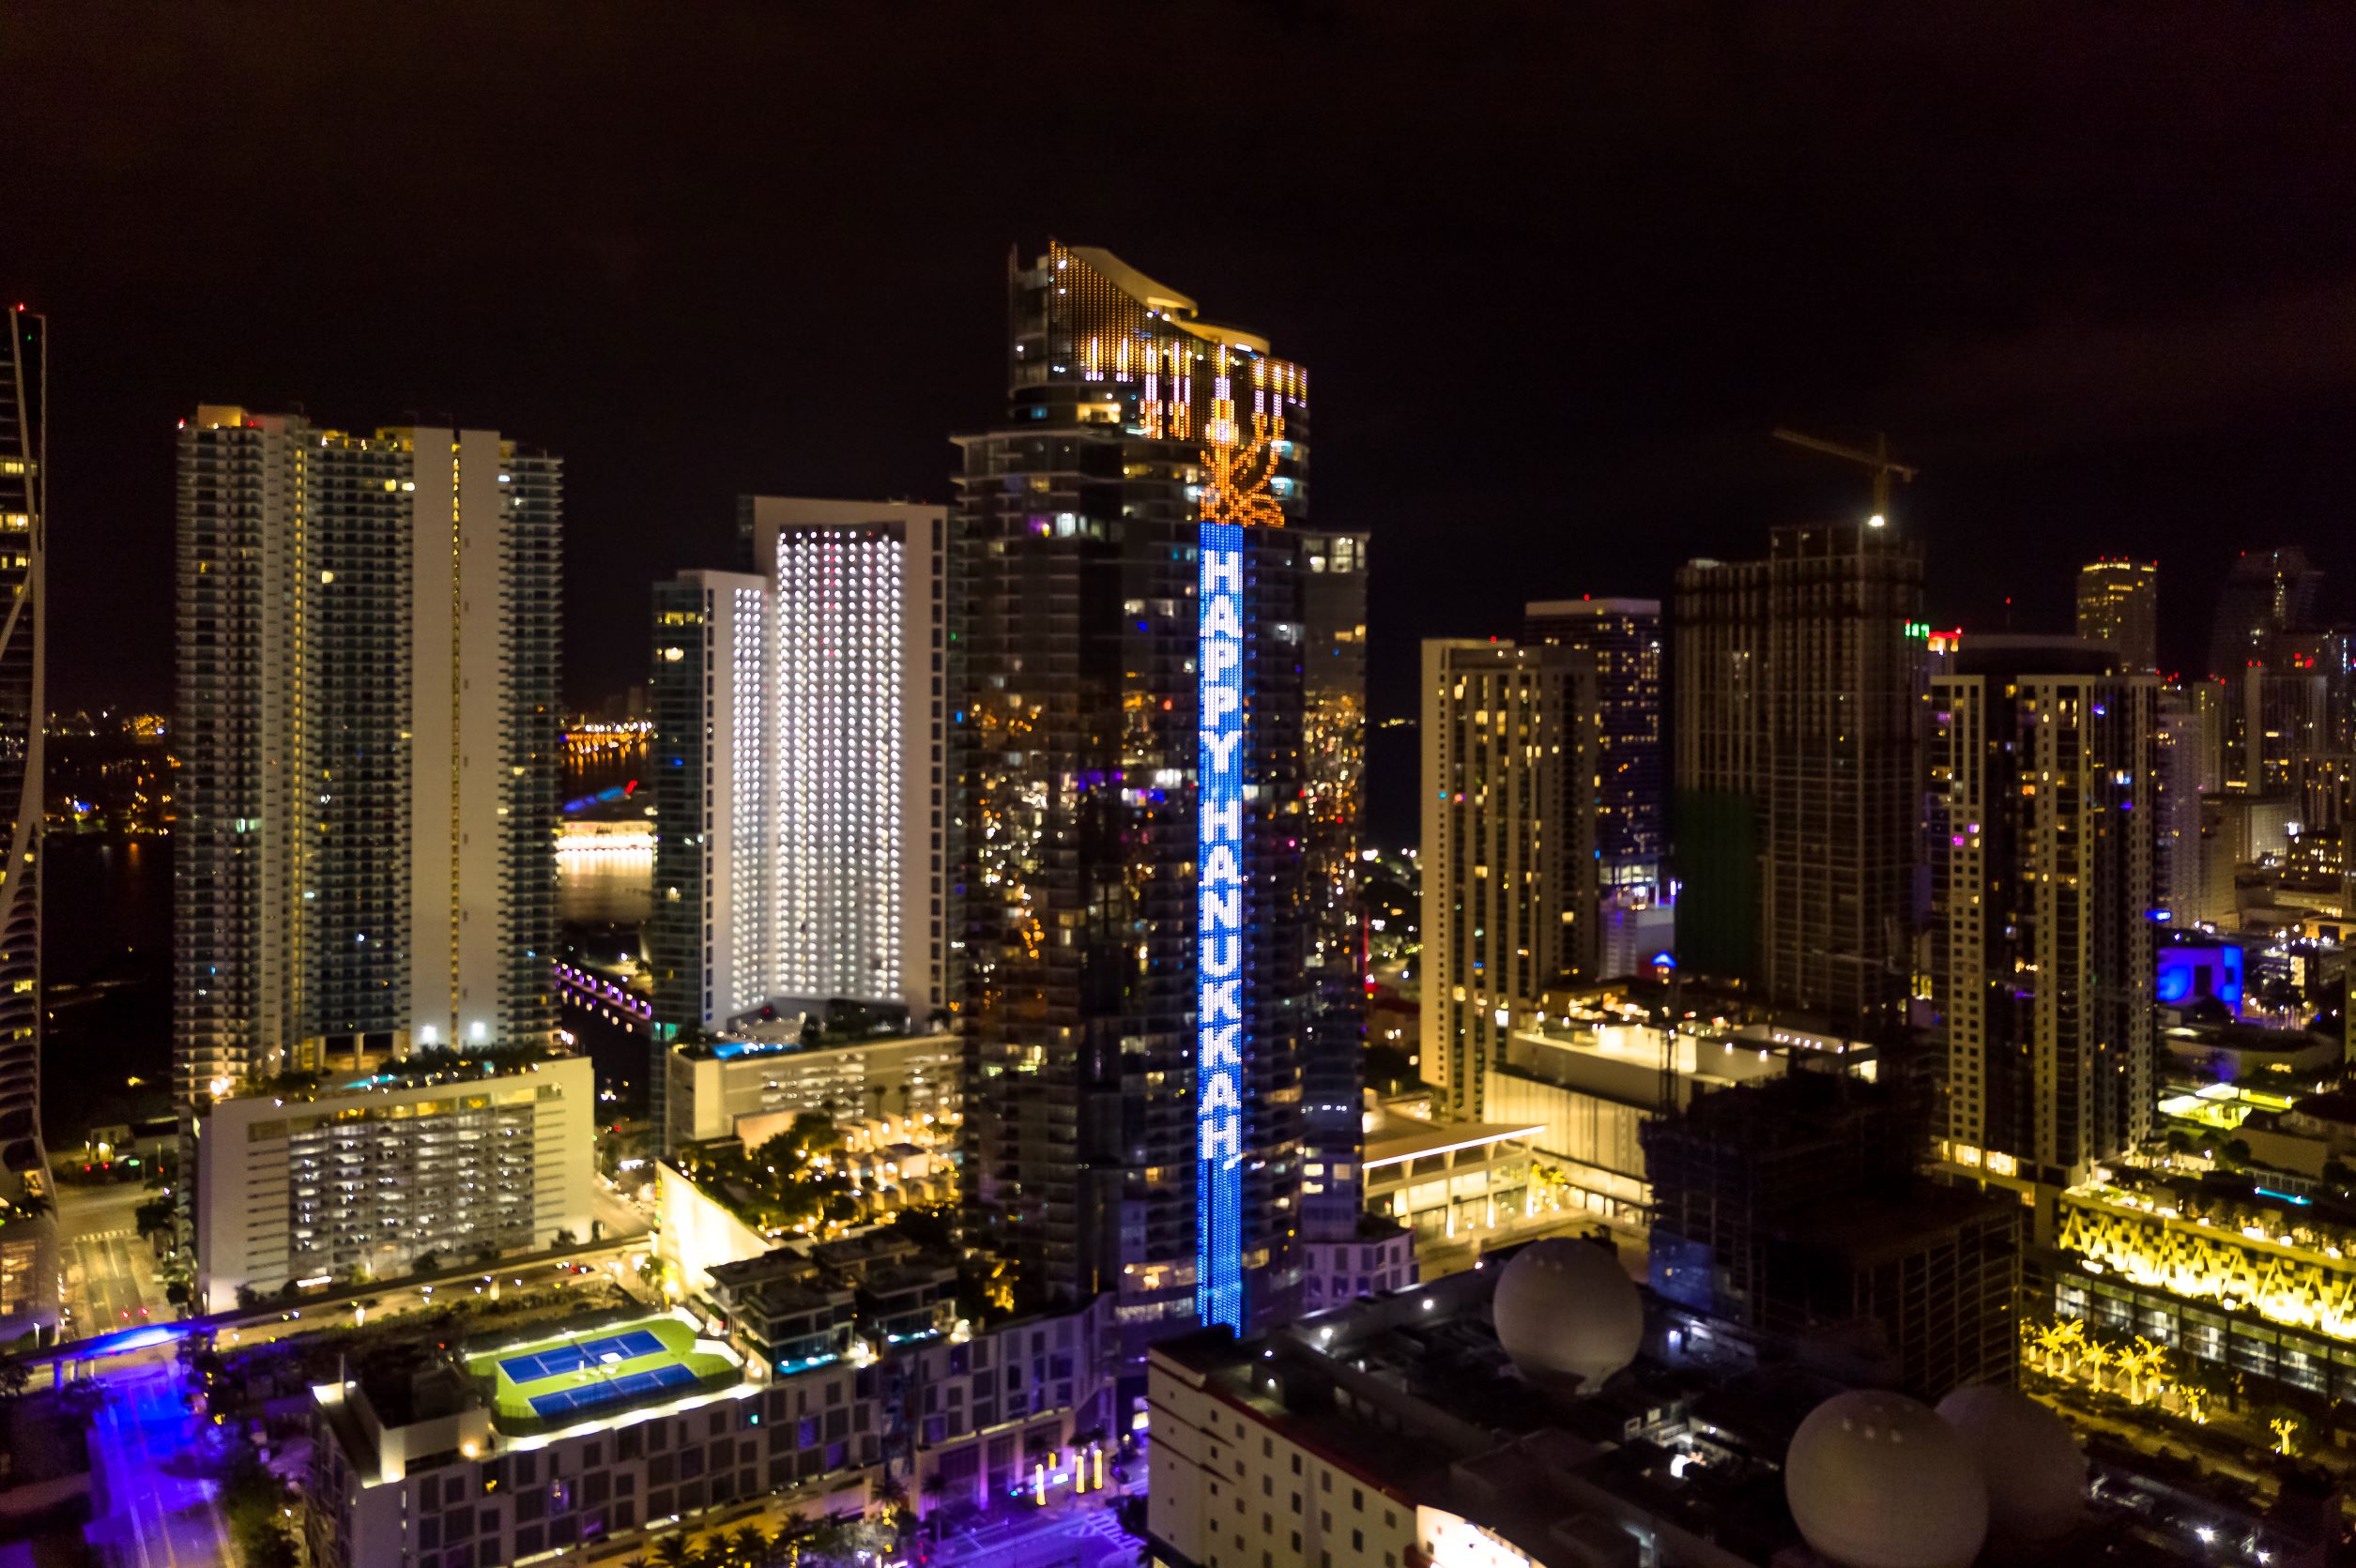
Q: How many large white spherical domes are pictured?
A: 3